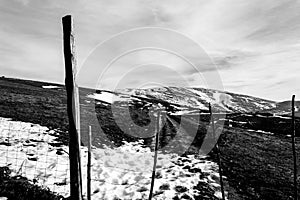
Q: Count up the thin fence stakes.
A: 4